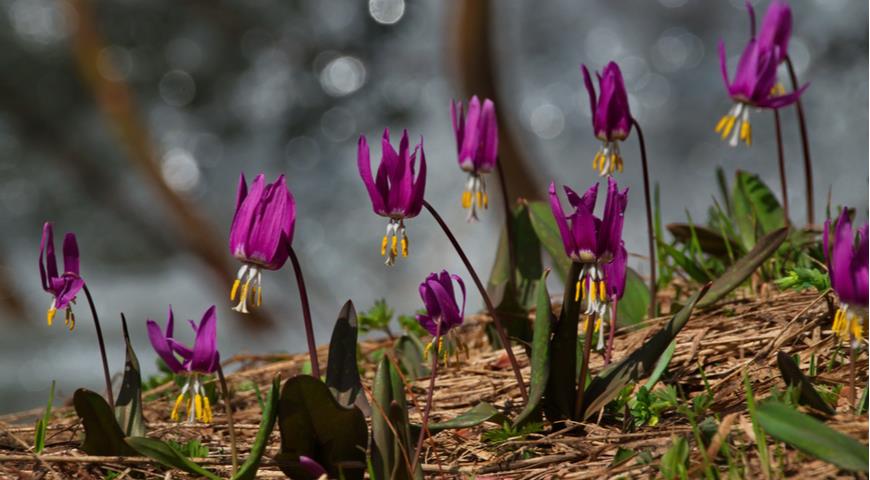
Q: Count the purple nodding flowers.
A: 12